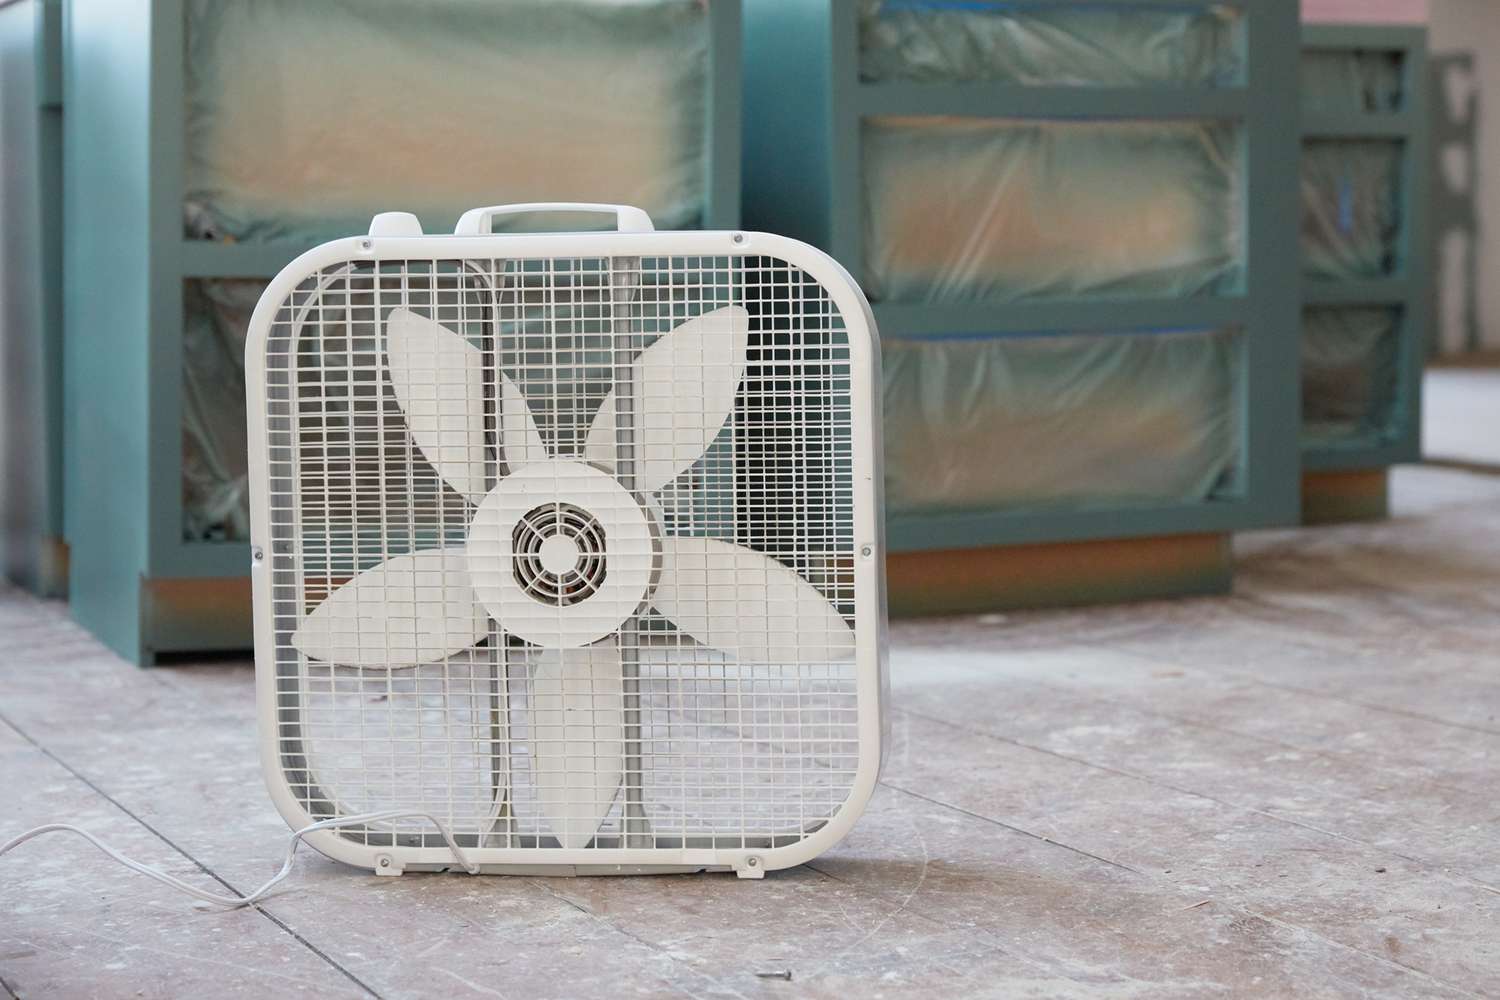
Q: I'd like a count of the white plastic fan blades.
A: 5